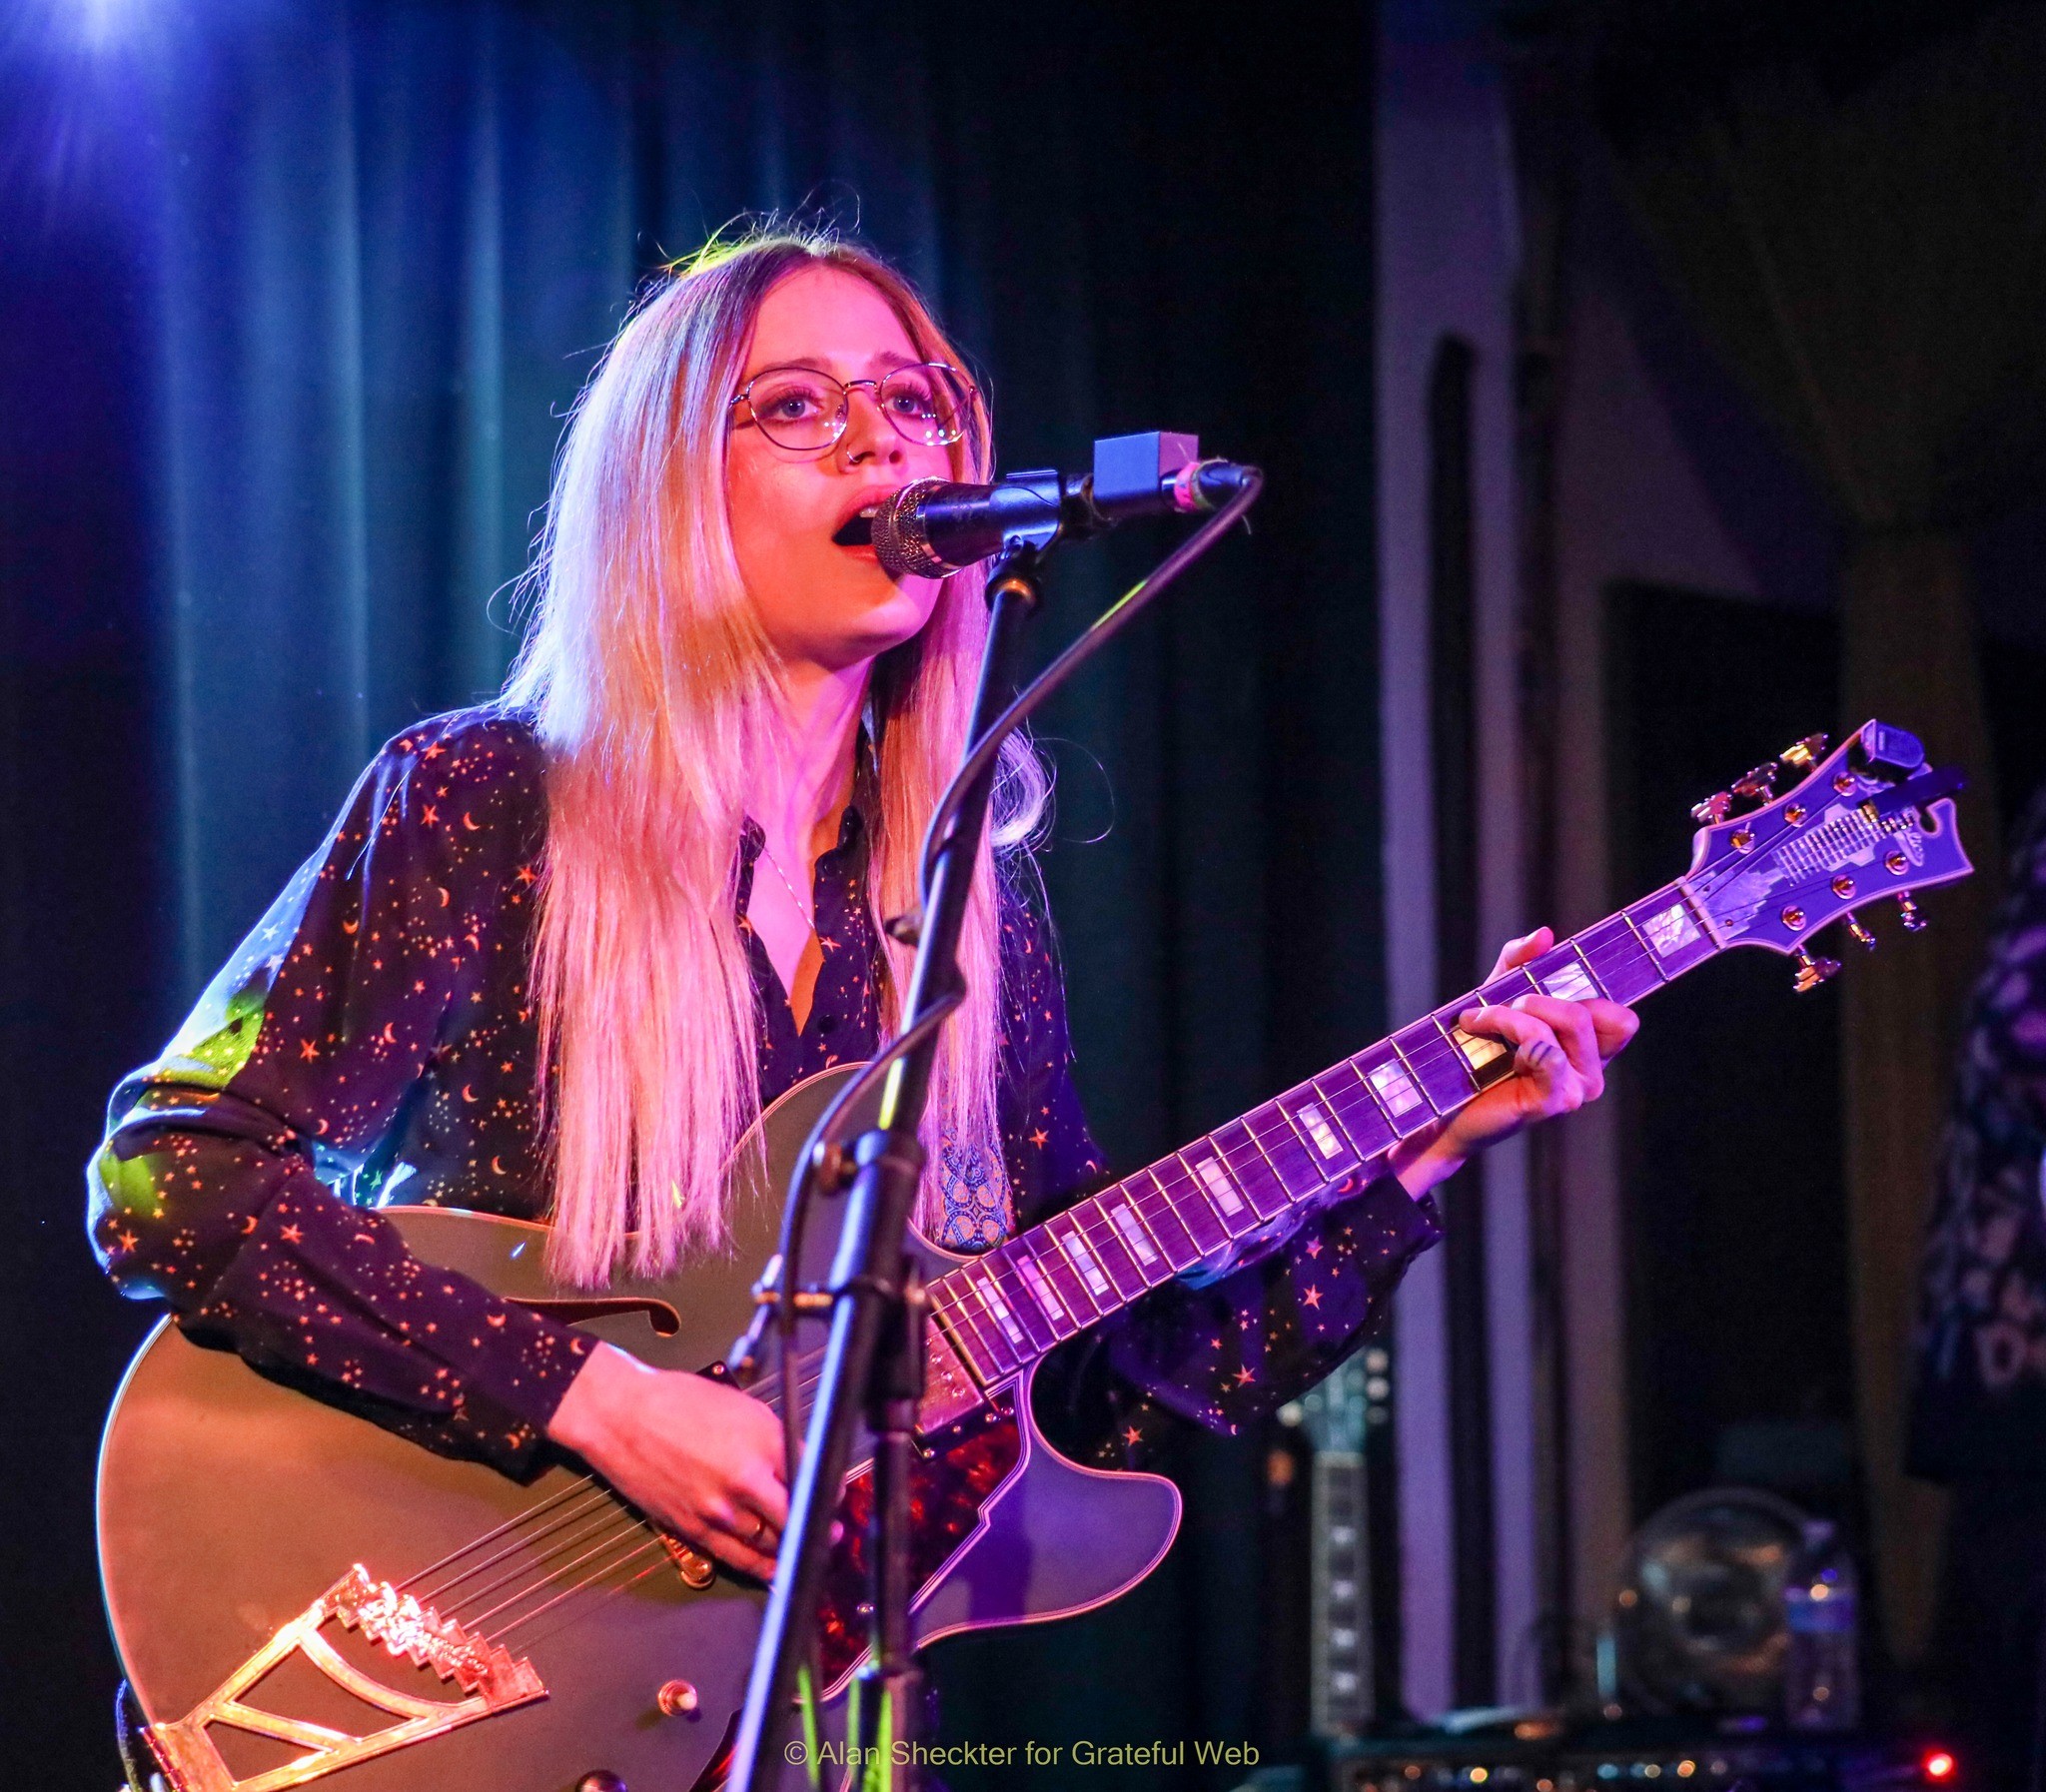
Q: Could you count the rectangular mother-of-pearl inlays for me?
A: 10